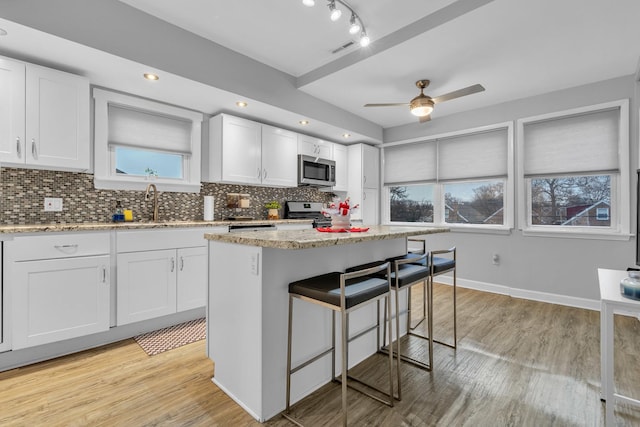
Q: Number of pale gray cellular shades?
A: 4